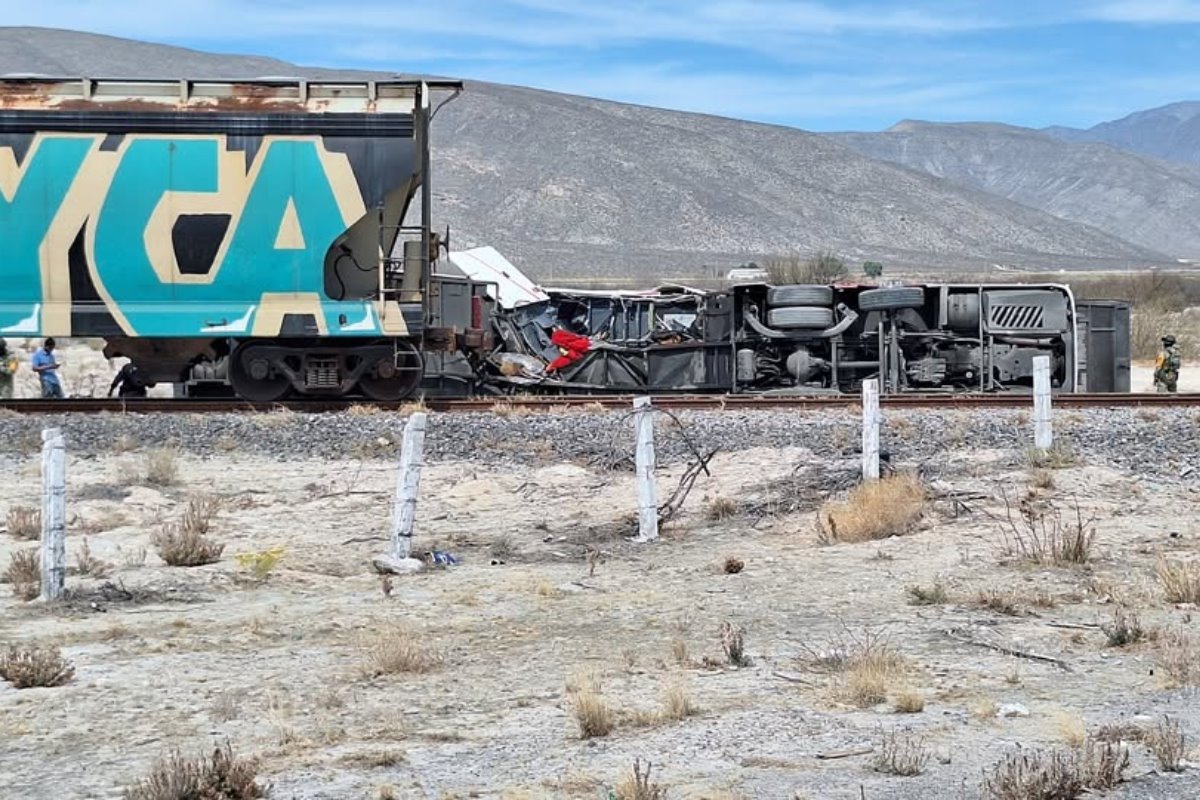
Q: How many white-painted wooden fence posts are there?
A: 5